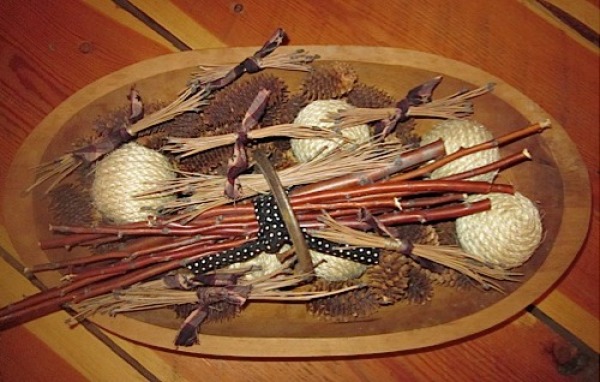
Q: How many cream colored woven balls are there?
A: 6